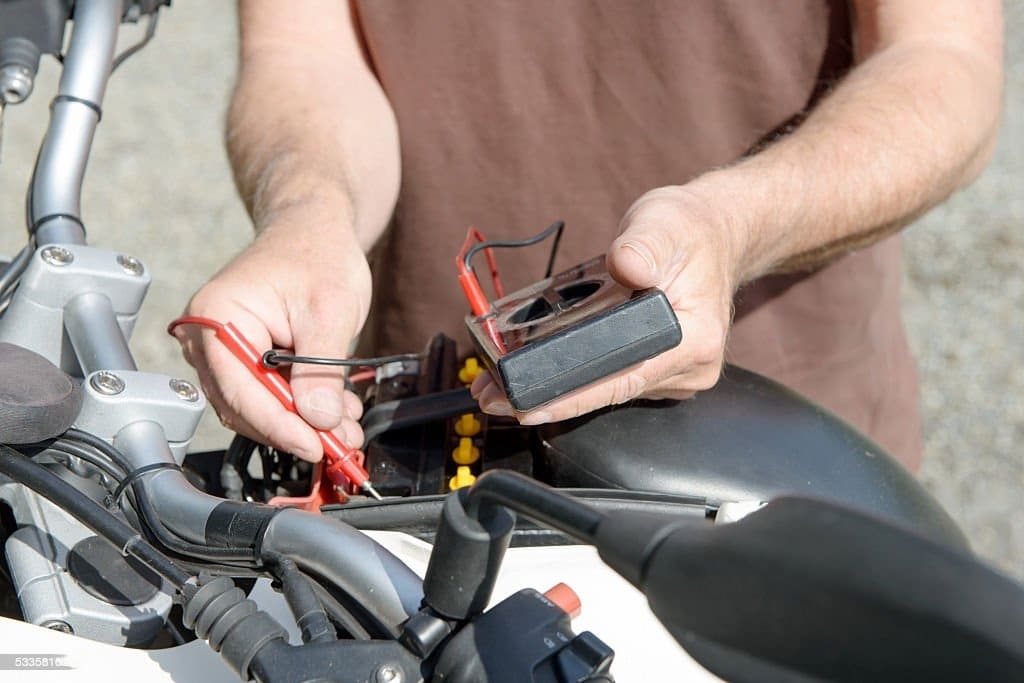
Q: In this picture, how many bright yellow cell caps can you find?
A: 4